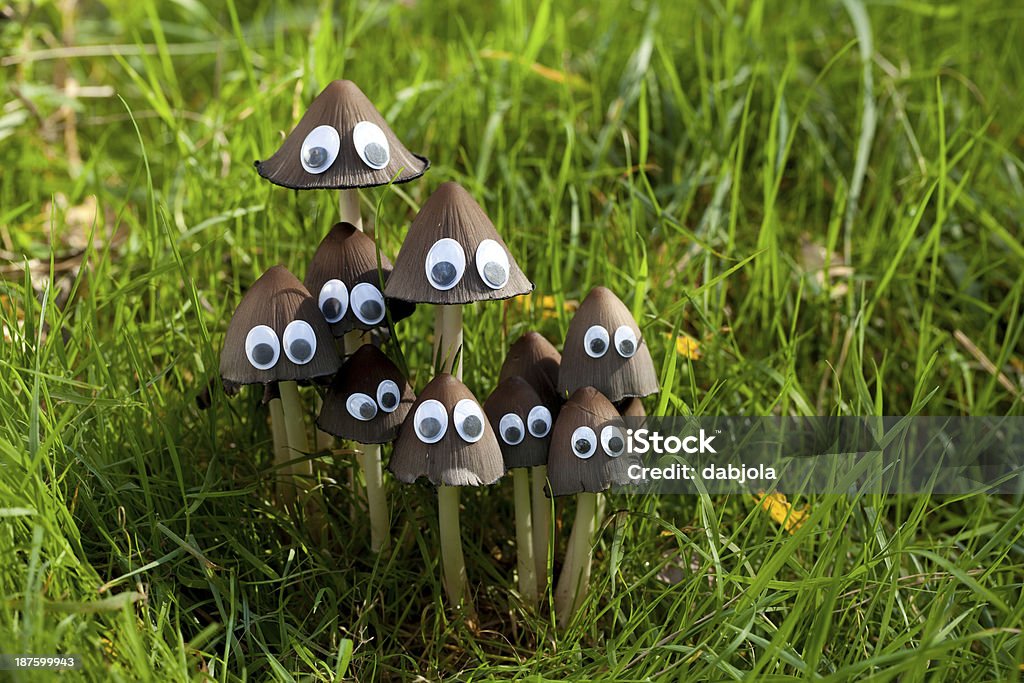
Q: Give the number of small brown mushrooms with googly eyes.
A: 9